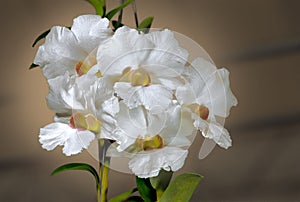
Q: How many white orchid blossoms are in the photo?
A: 5